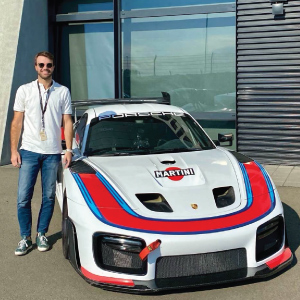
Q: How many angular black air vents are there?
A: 2